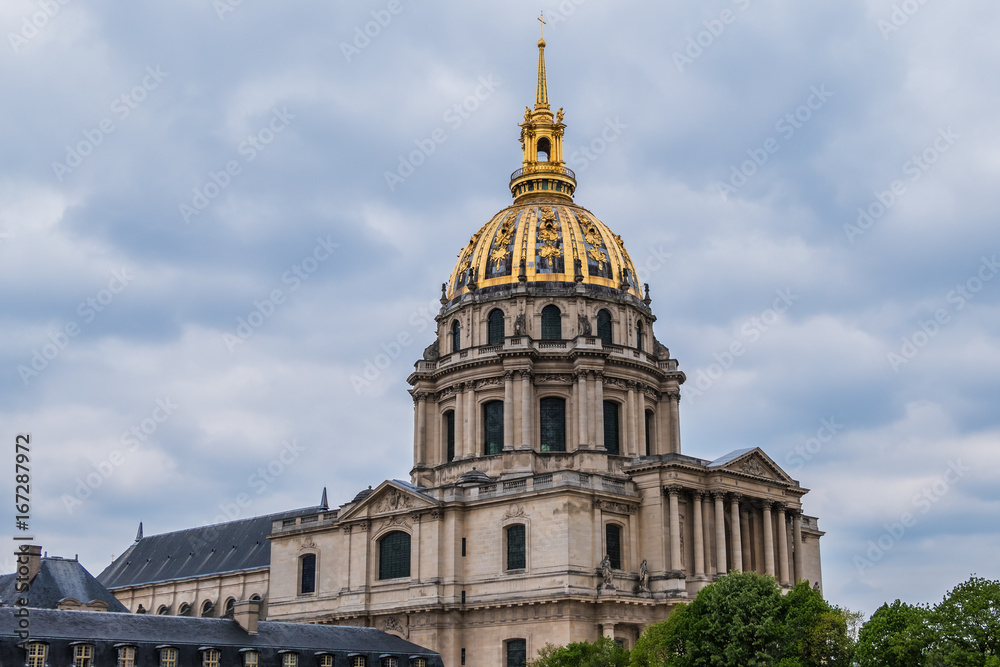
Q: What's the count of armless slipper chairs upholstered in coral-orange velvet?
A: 0